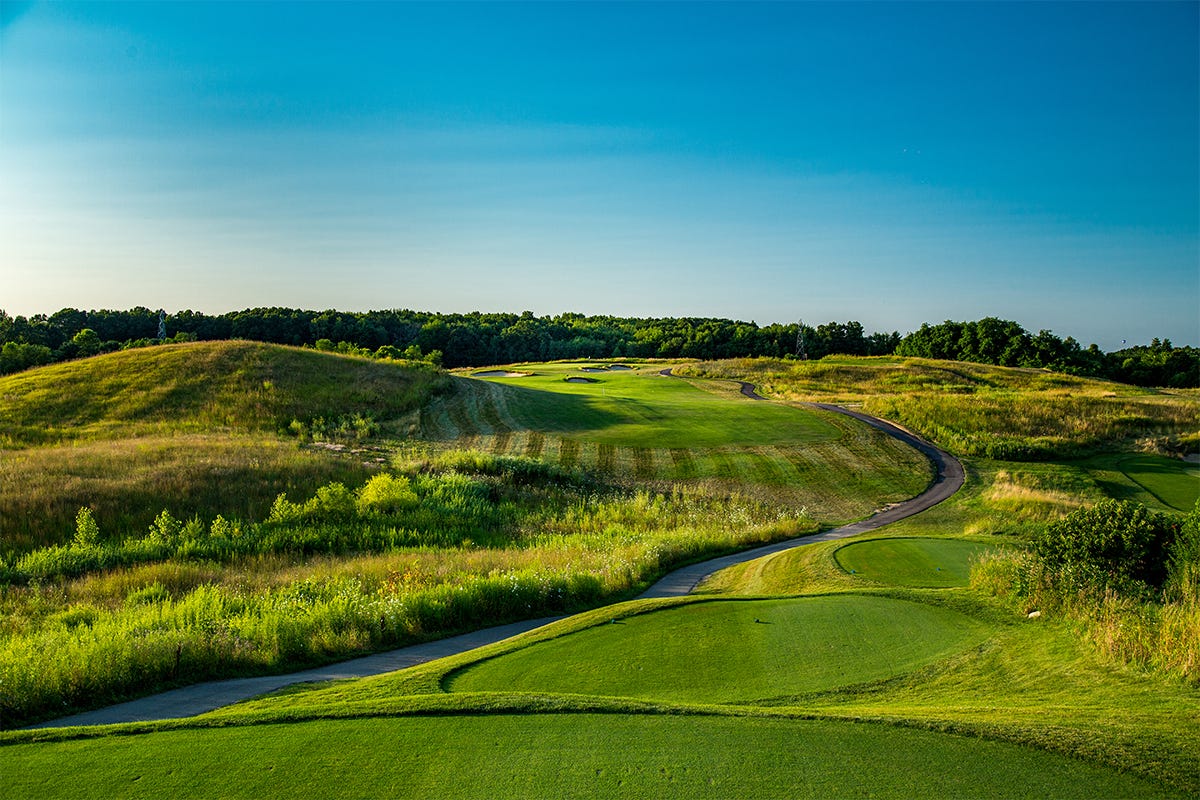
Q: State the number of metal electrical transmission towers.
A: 2